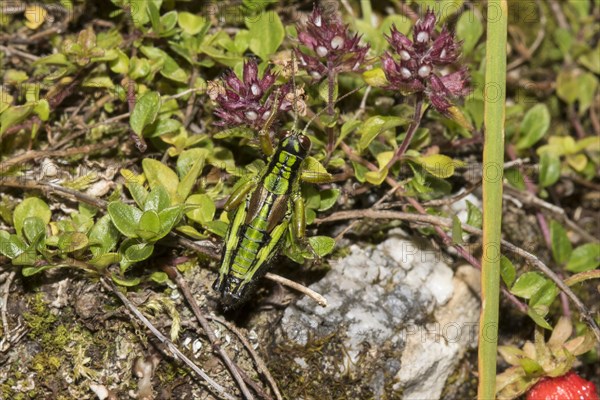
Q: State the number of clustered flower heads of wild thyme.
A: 3